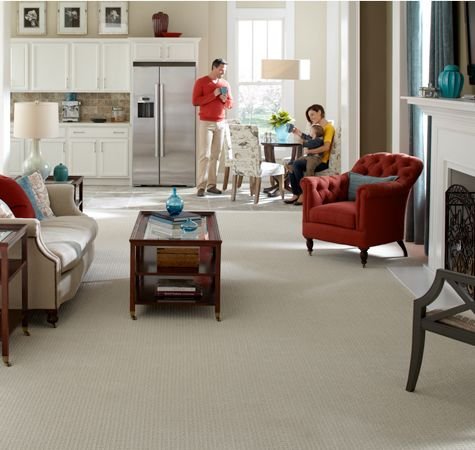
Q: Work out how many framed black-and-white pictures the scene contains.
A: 3